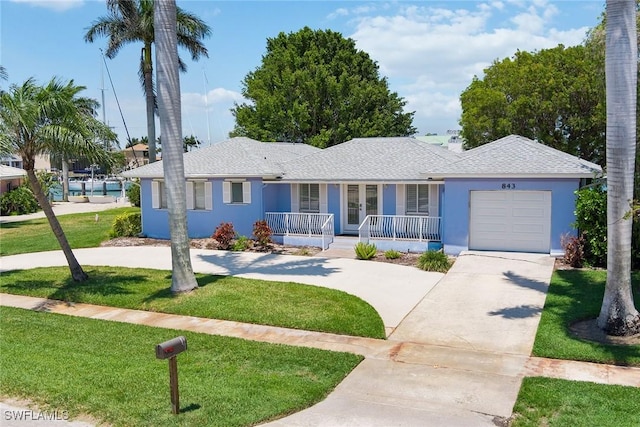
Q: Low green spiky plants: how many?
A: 3